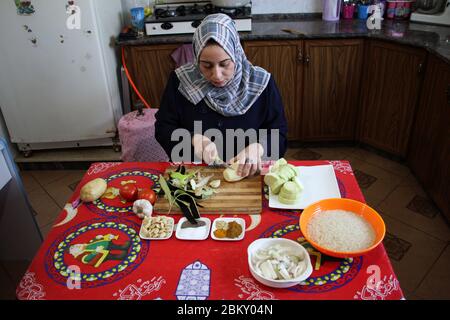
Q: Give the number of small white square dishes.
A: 3